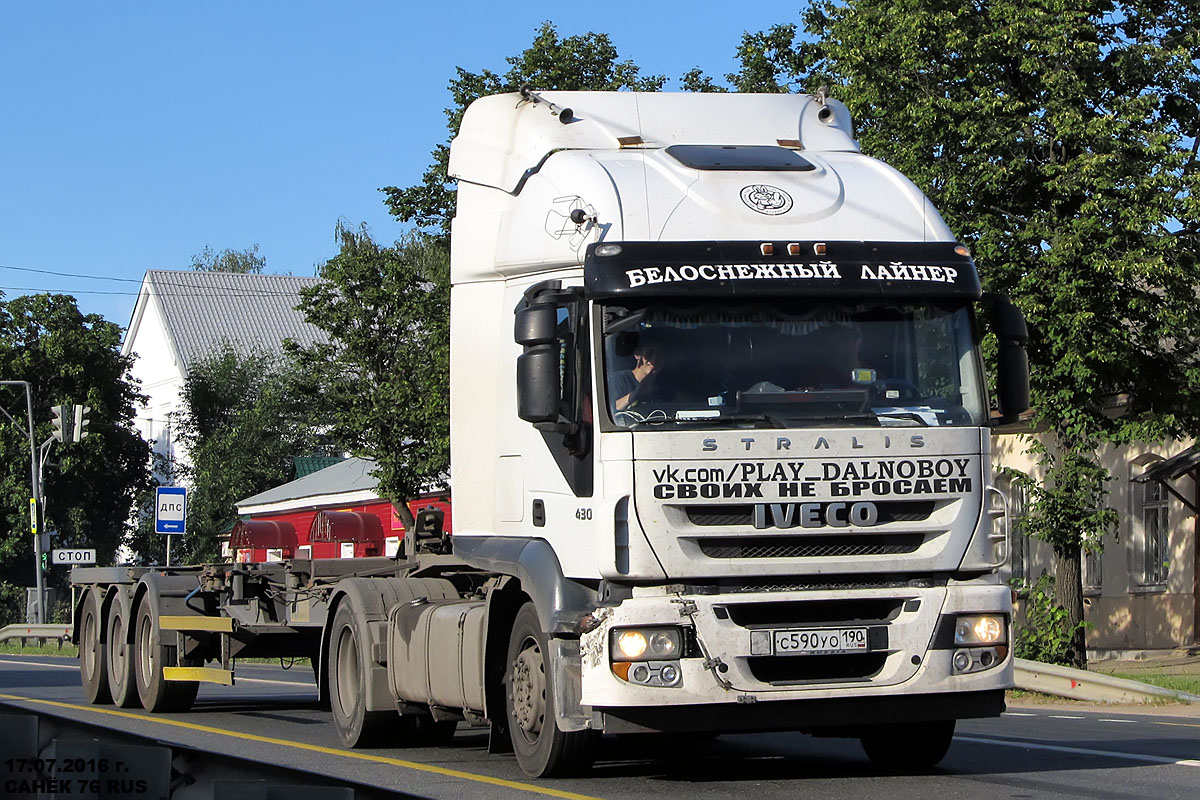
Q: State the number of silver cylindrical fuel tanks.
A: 1